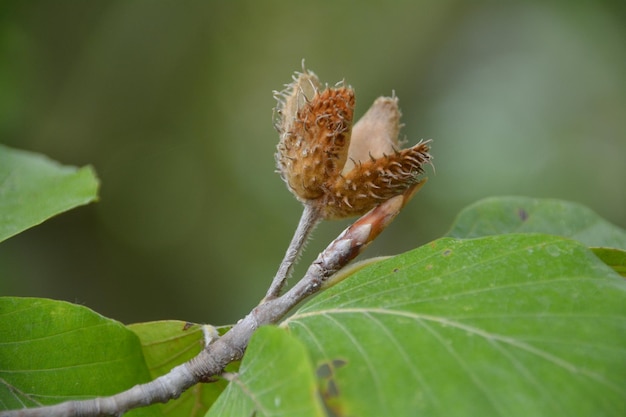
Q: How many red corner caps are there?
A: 0